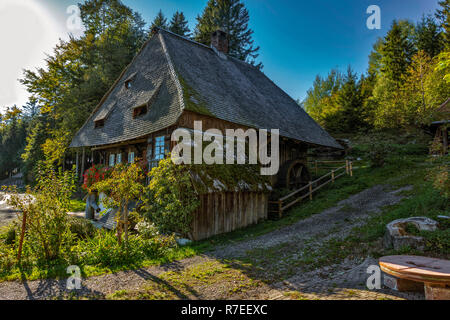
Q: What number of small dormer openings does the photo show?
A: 3